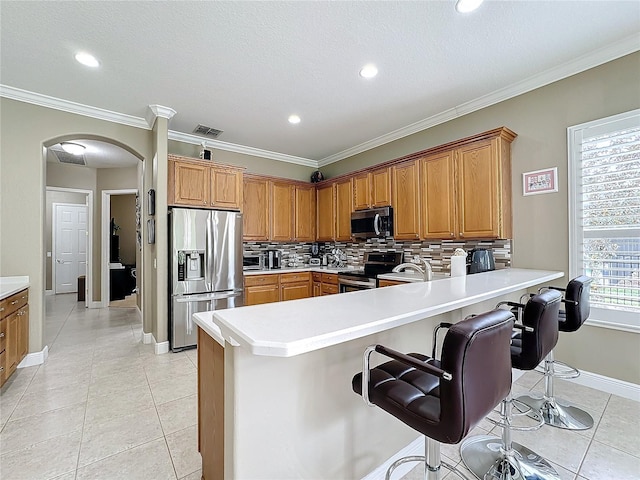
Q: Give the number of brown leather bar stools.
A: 3